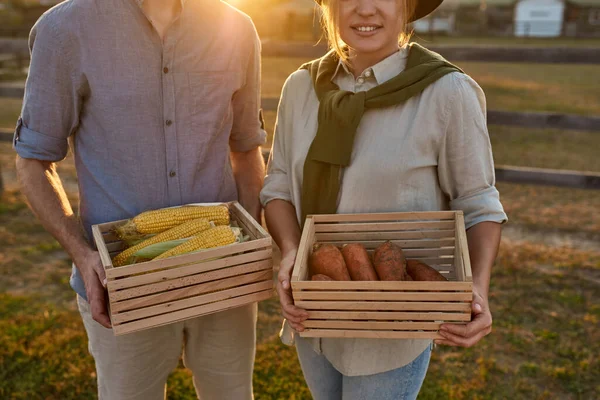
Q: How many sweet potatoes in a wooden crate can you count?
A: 5